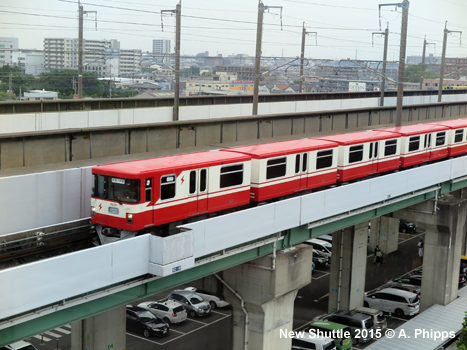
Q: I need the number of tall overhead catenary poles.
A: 8